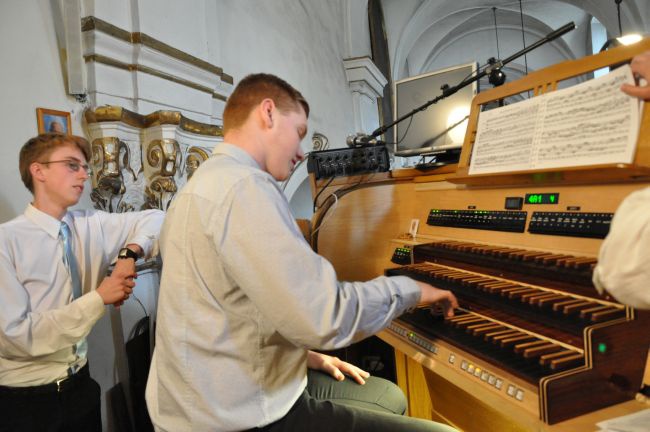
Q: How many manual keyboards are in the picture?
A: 3